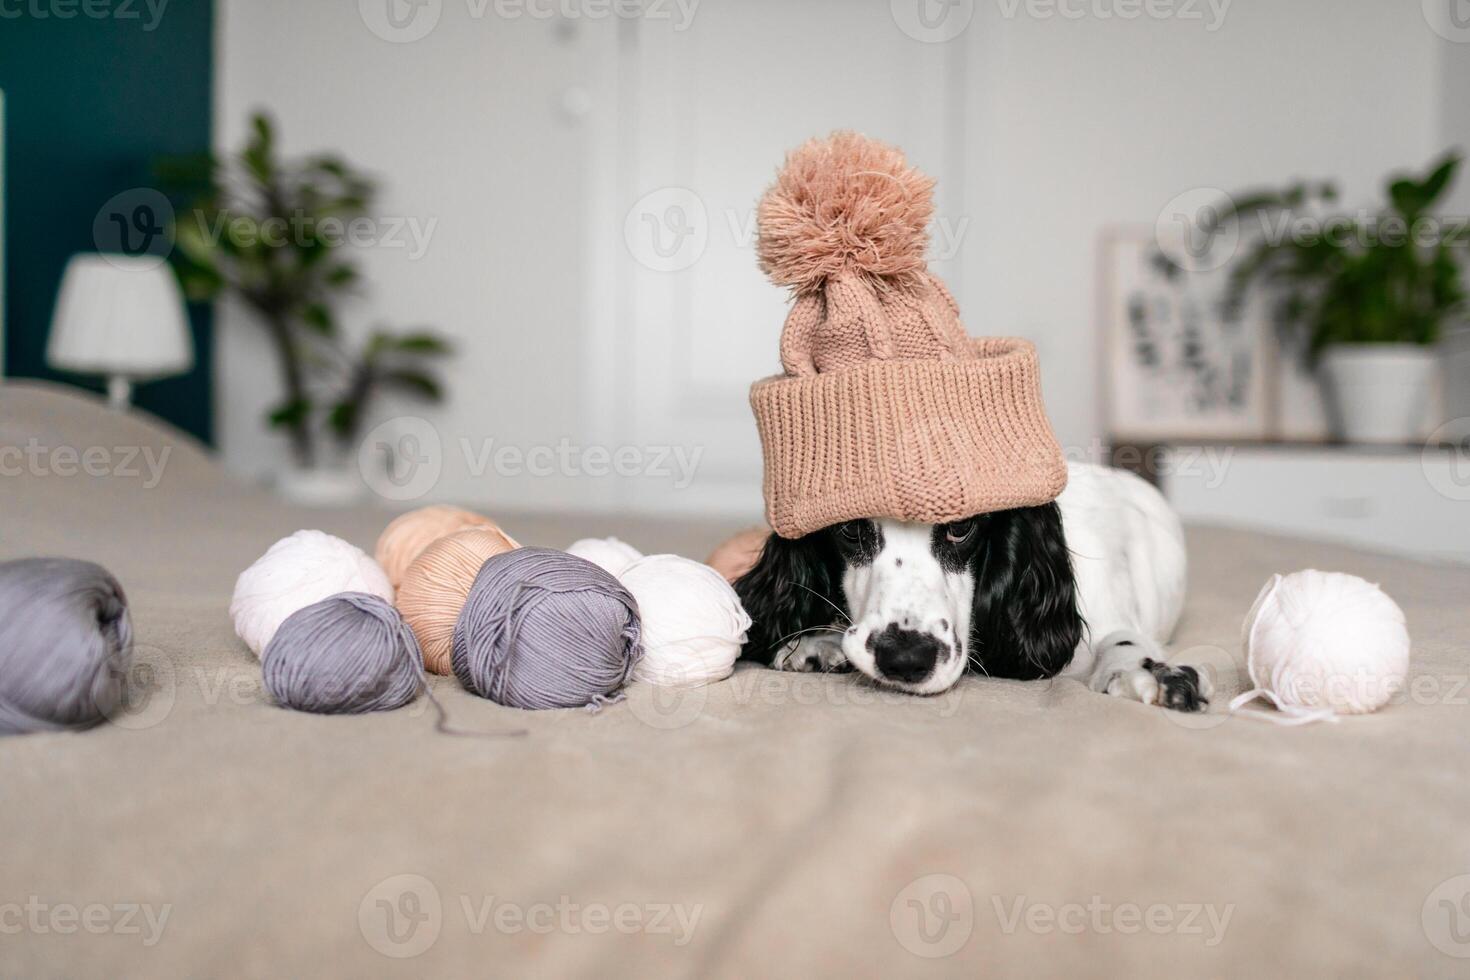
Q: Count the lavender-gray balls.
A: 3